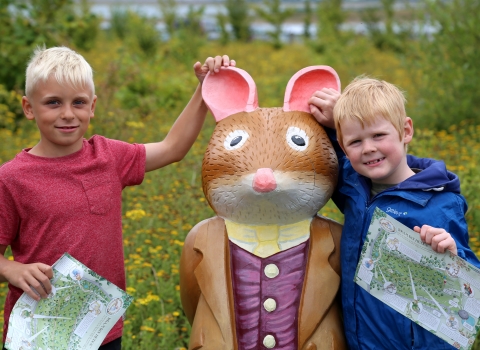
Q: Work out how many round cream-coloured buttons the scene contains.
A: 3